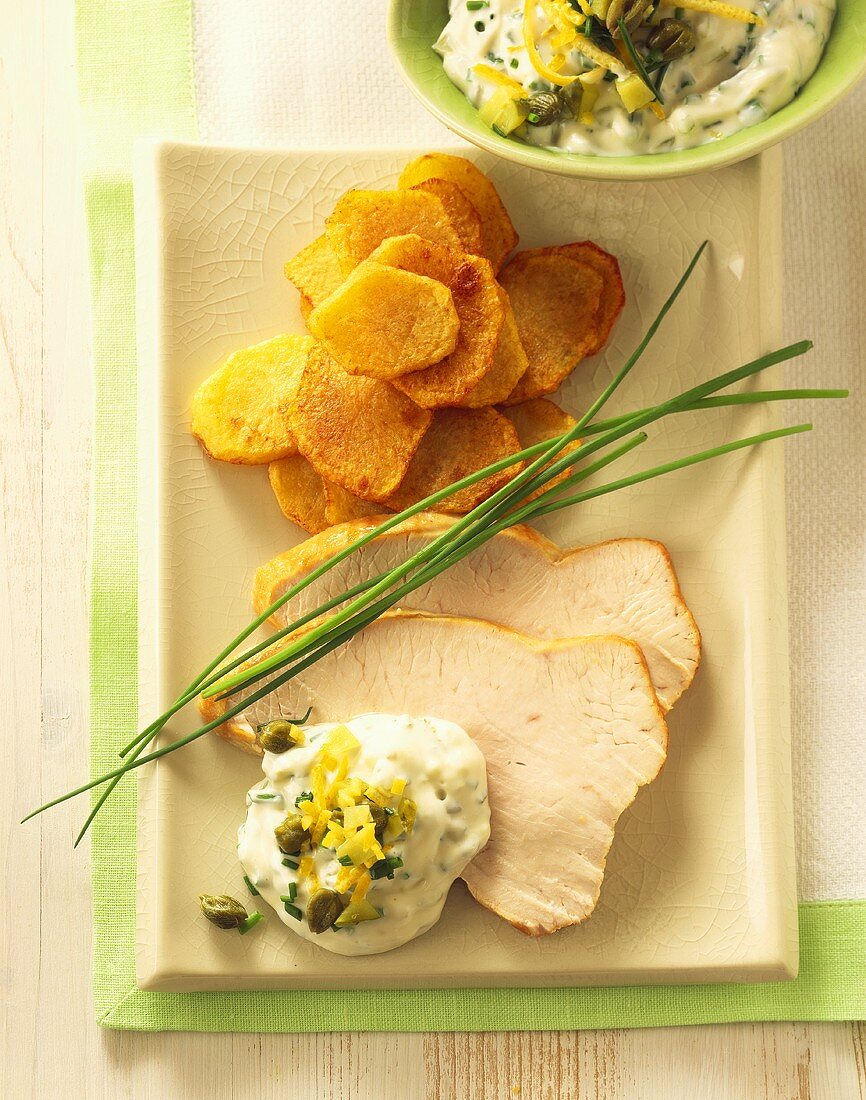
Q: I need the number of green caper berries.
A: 8